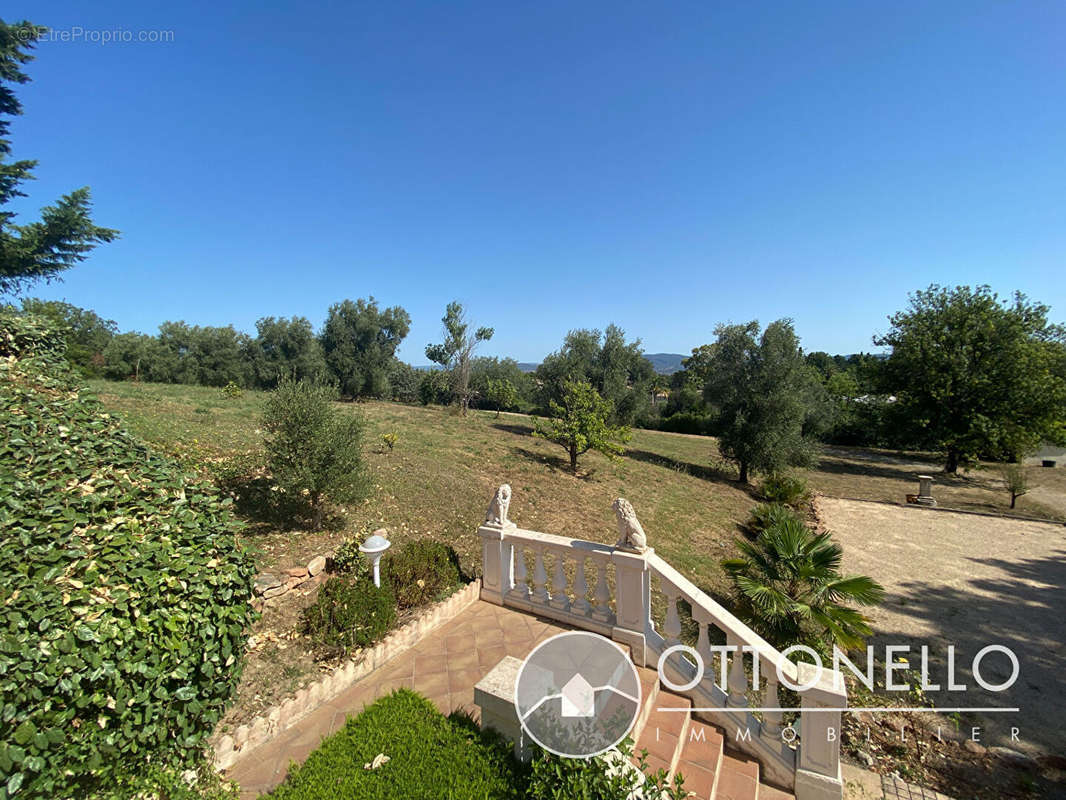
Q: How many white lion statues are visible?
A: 2